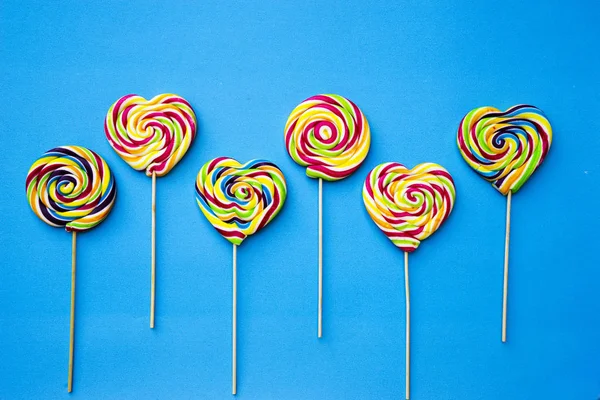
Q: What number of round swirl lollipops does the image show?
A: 2